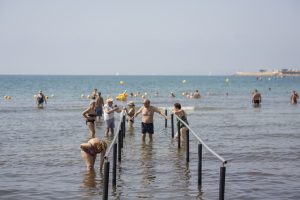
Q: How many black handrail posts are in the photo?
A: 11